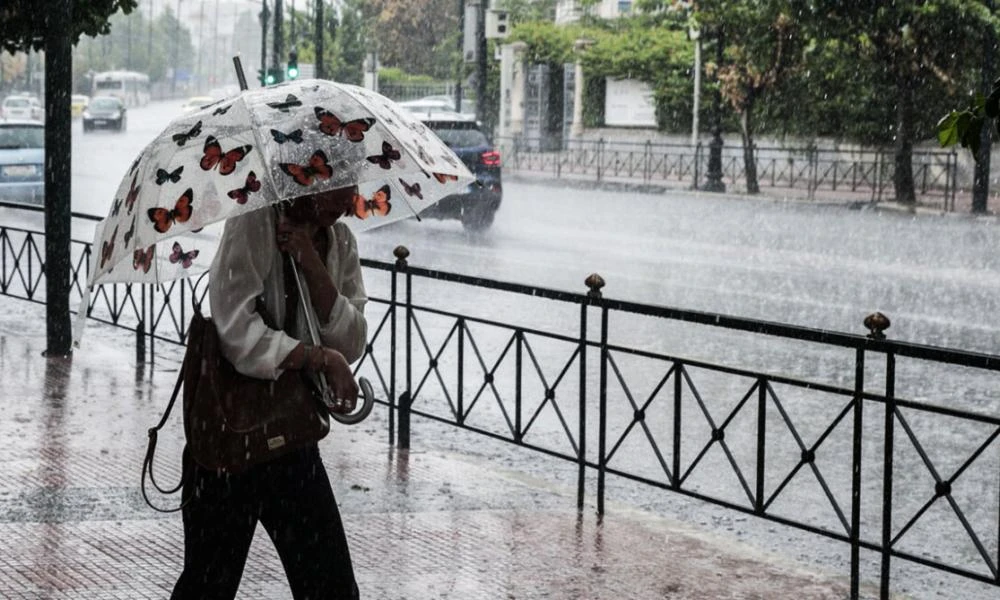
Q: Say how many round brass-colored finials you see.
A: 3